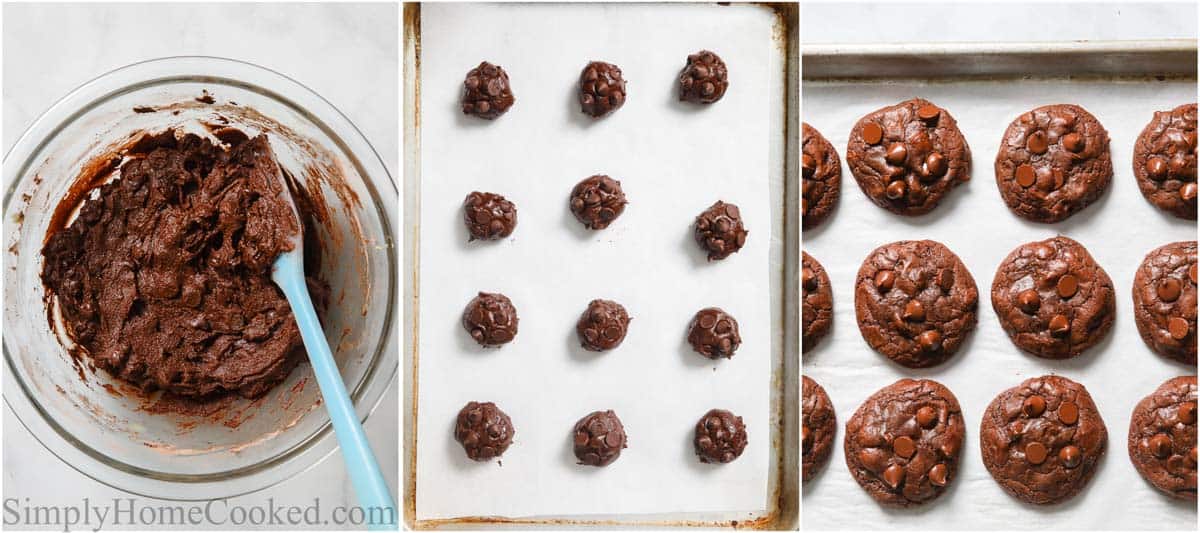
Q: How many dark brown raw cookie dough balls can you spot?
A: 12